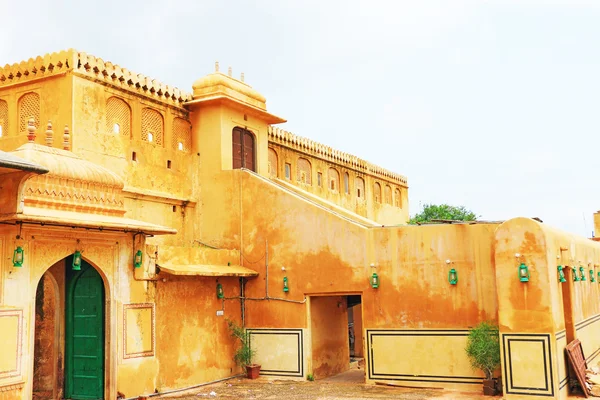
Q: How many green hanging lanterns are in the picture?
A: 13